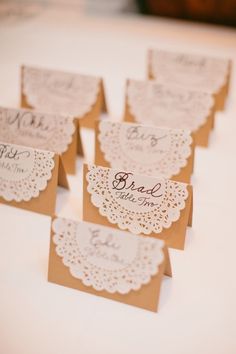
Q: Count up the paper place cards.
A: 8